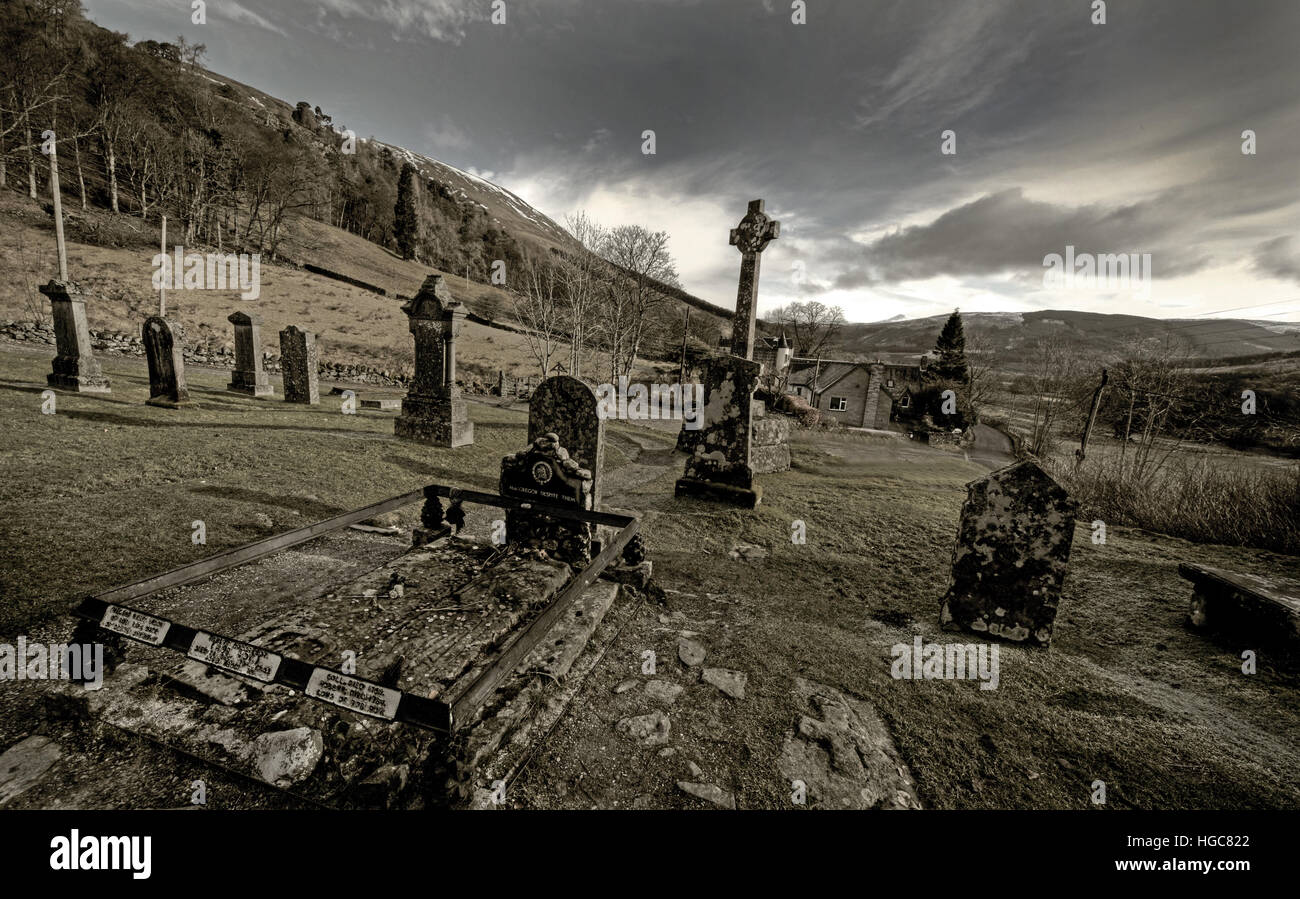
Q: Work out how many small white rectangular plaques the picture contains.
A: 3